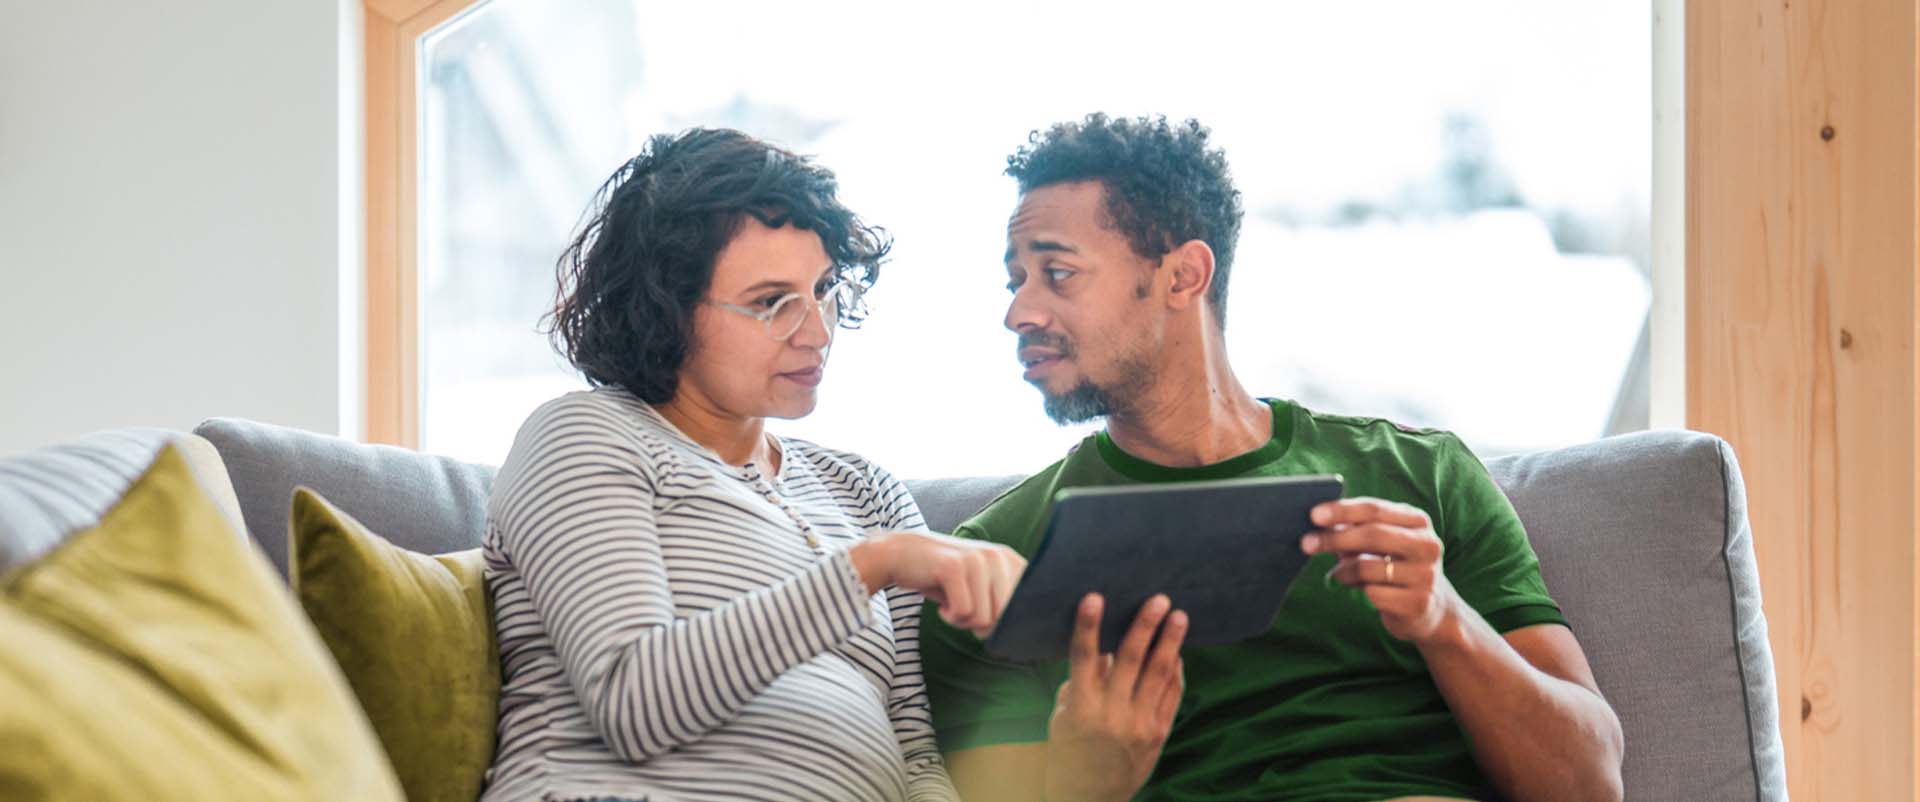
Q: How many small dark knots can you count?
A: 3